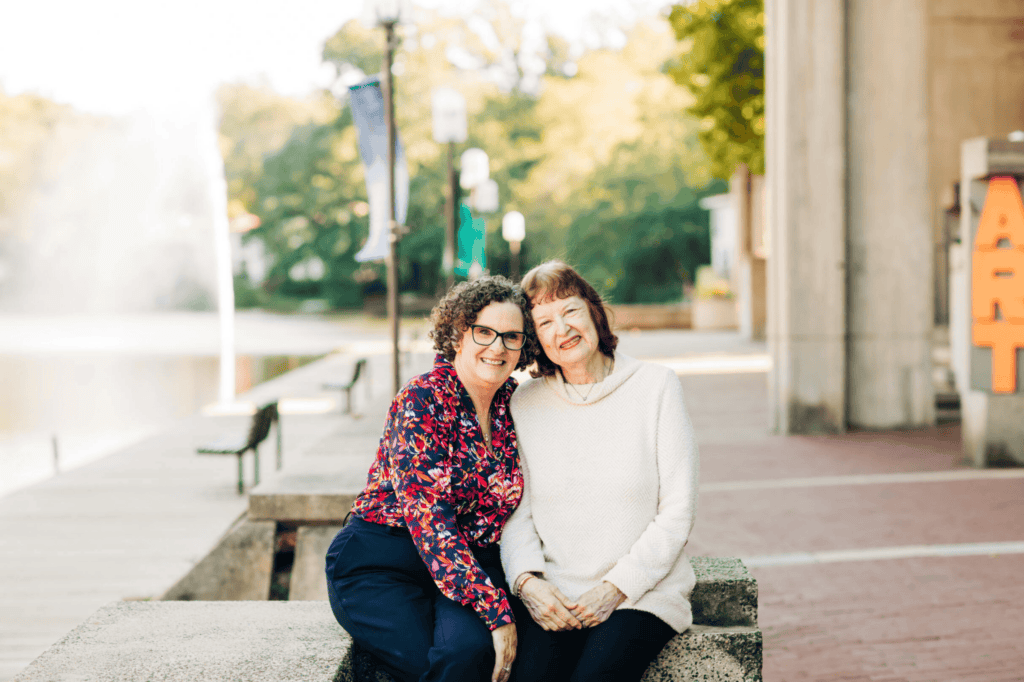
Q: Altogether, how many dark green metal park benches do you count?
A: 2